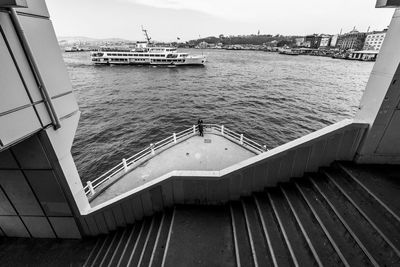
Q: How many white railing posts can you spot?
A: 8